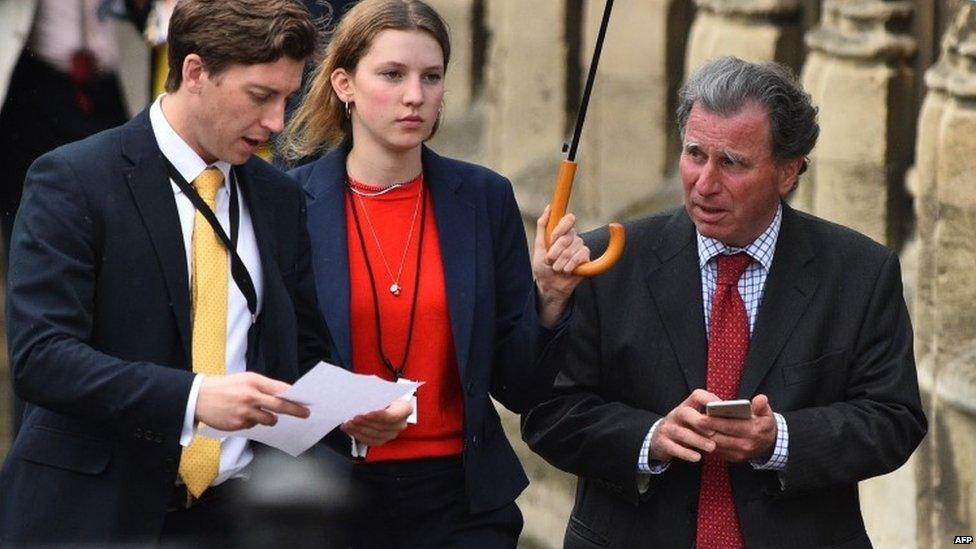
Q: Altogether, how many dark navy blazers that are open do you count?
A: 2